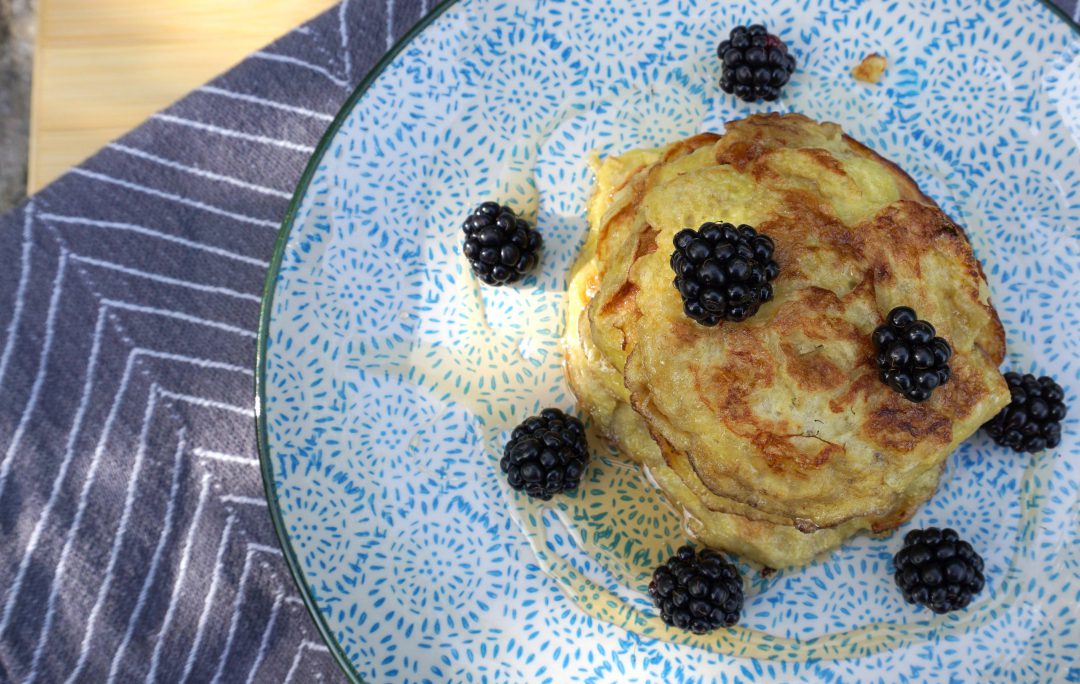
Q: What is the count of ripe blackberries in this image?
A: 8